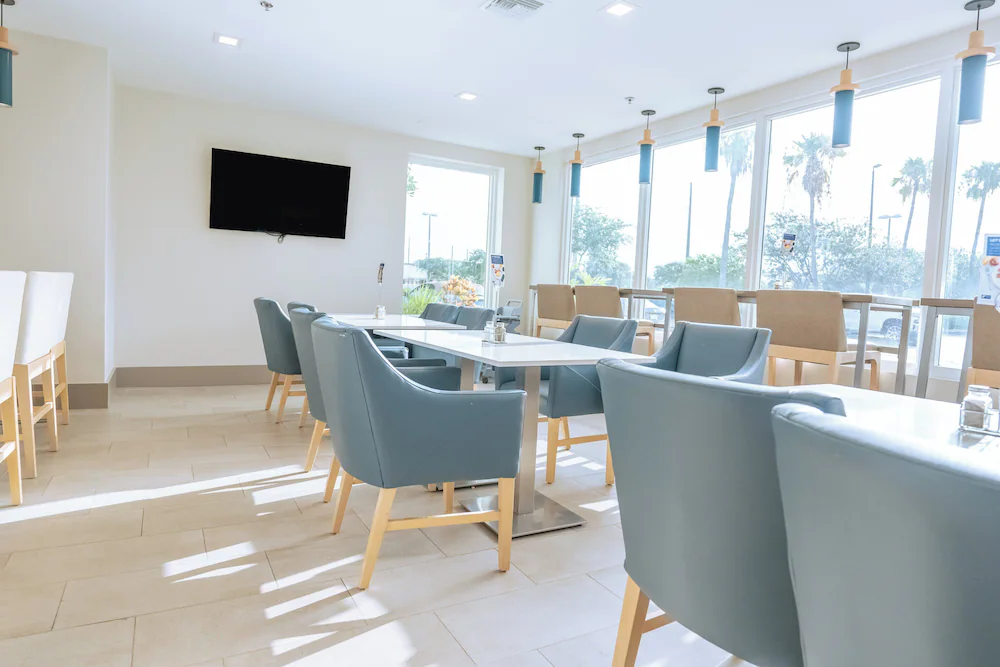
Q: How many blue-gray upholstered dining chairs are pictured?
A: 10